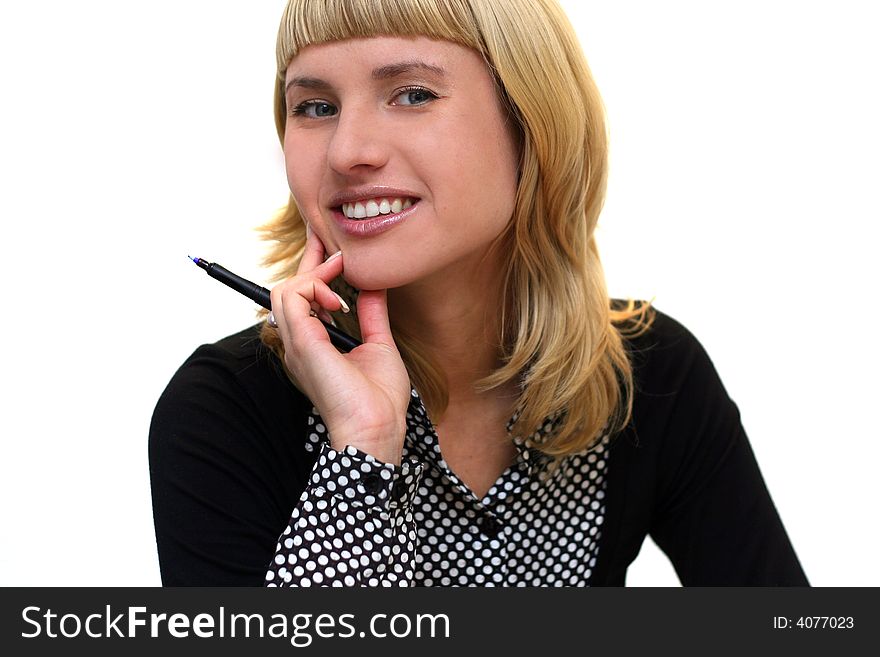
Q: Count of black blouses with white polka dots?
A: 1